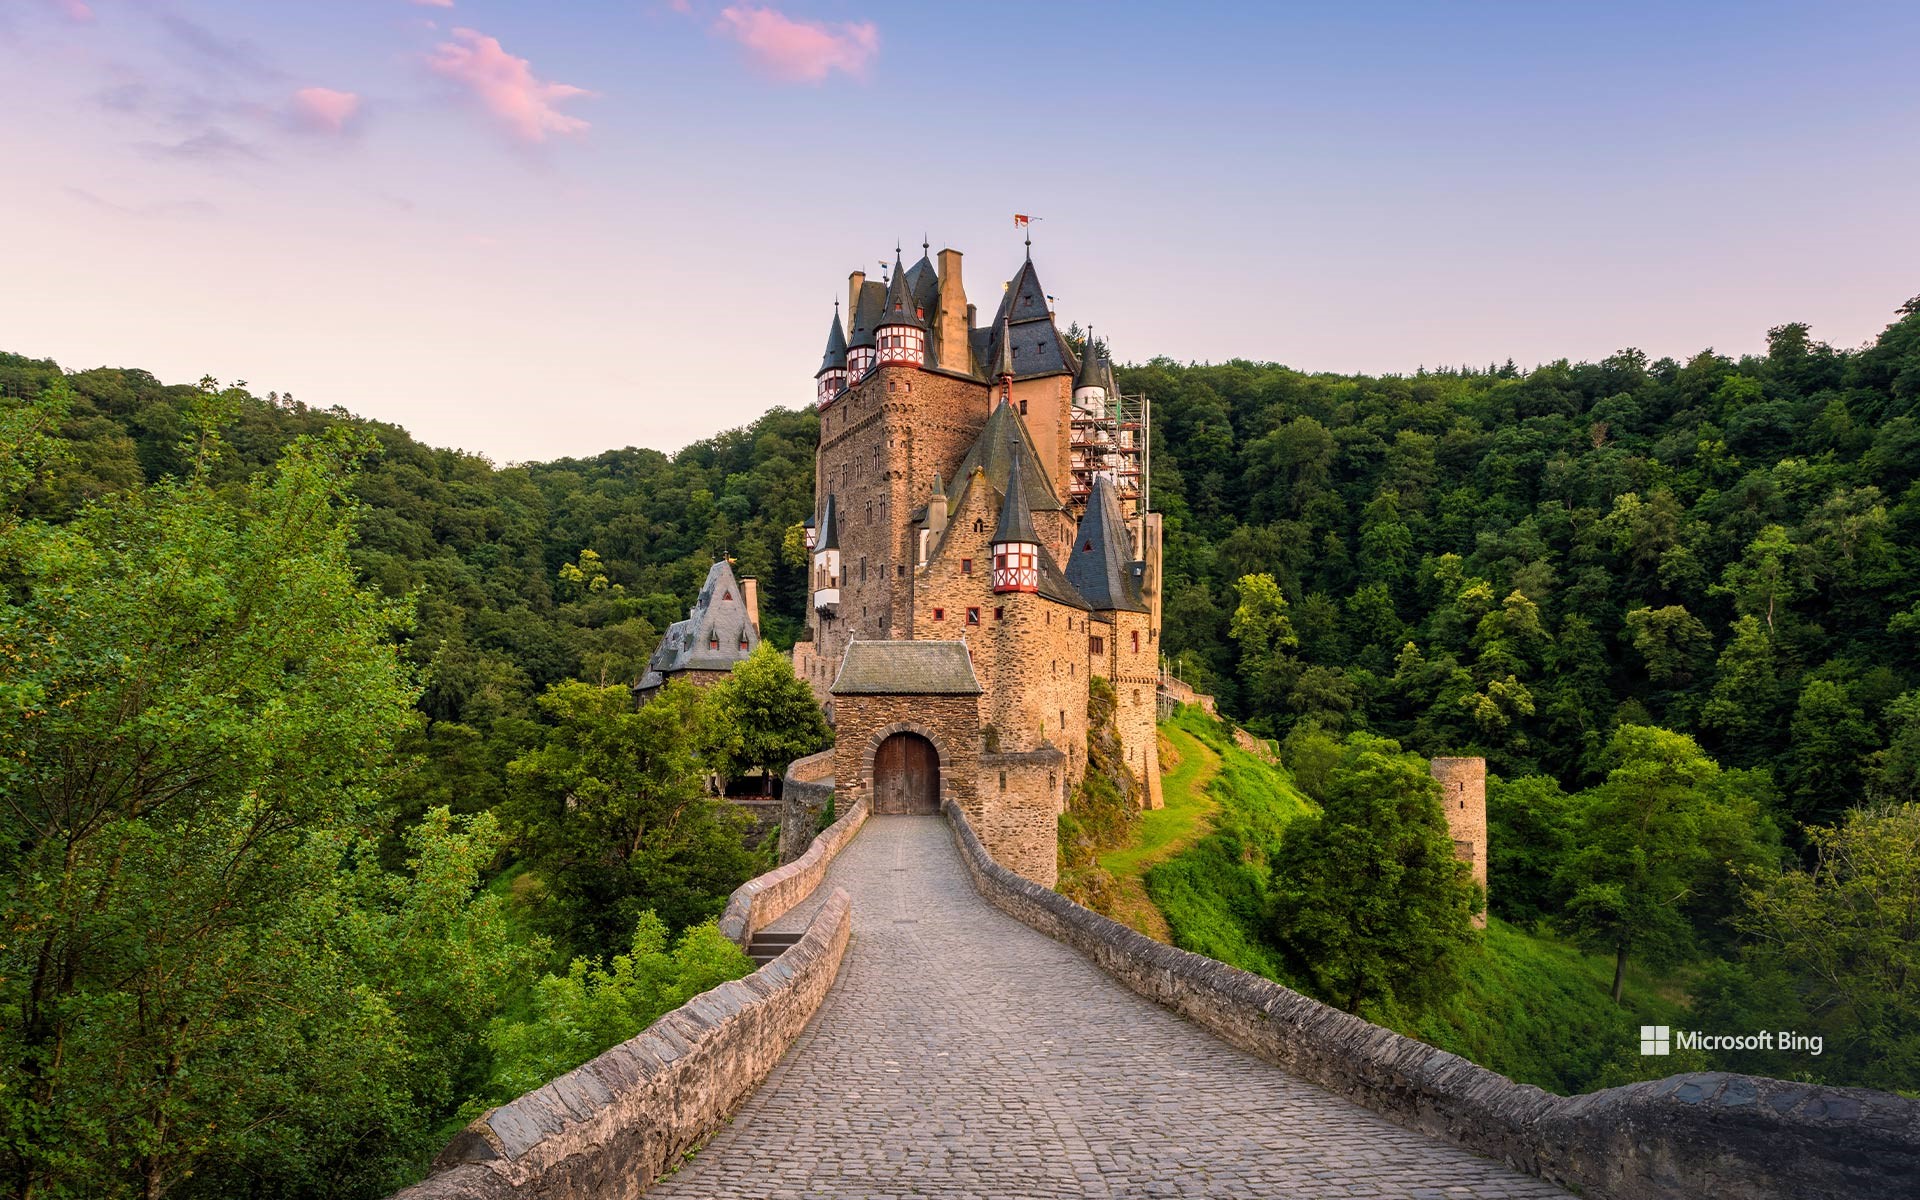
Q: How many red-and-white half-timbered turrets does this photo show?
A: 4